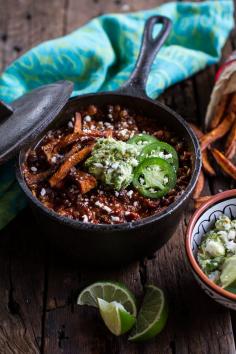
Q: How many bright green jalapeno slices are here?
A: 3